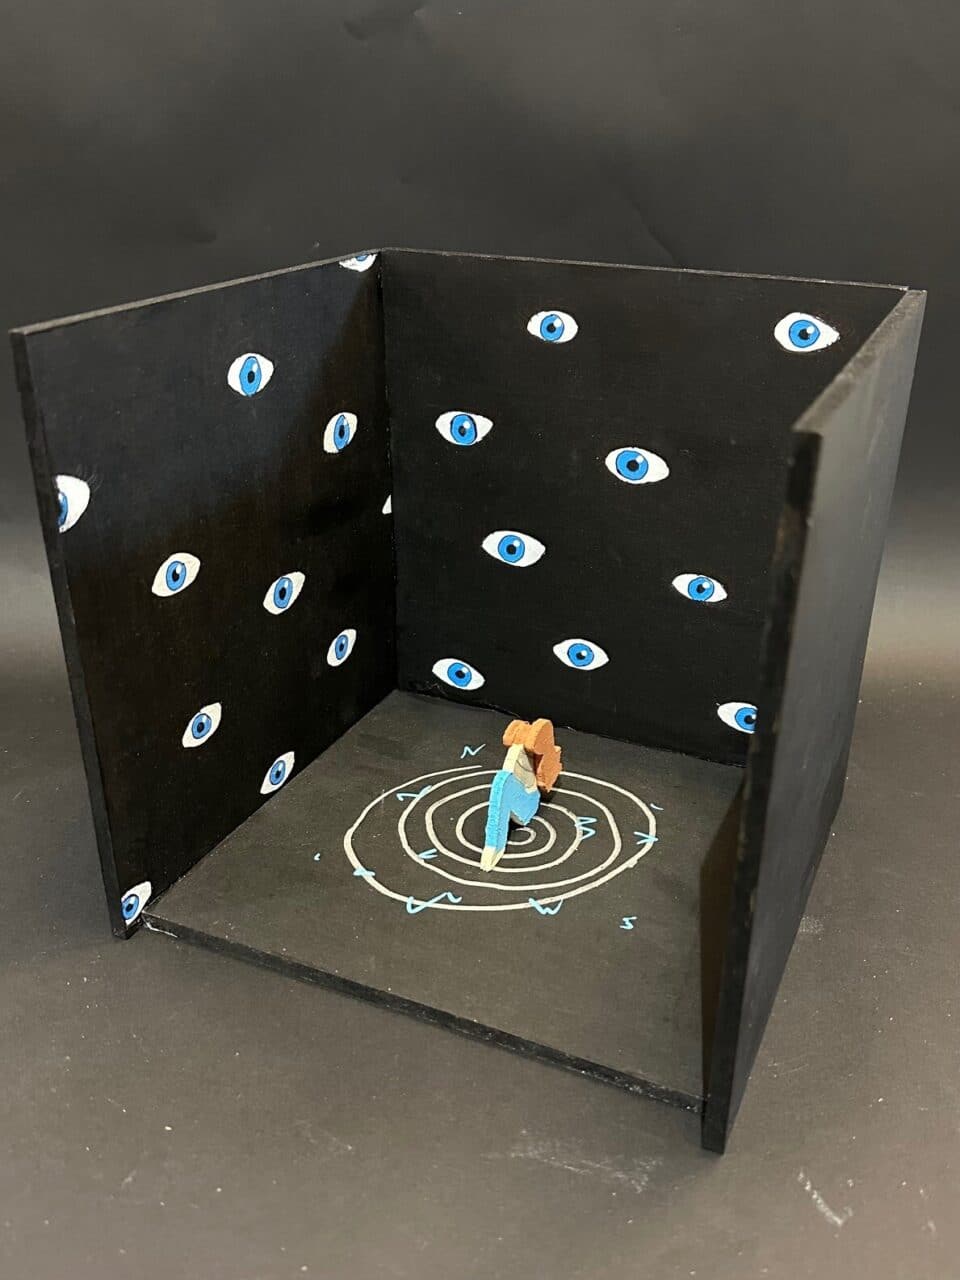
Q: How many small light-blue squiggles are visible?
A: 11